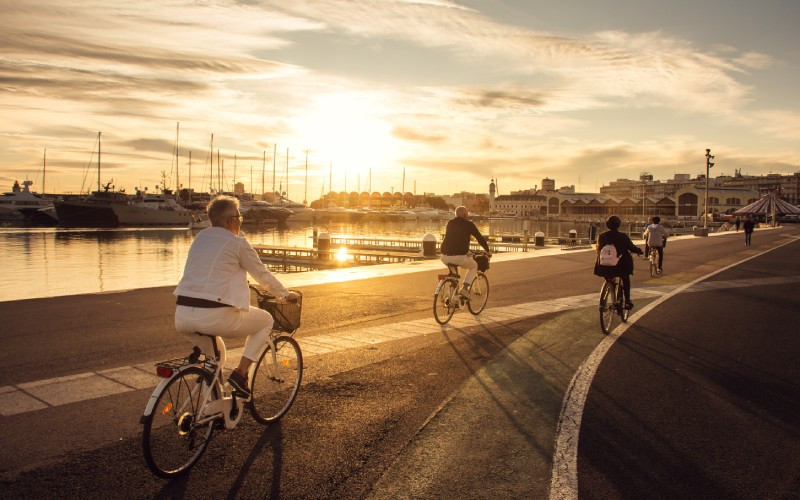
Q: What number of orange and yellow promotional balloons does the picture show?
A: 0